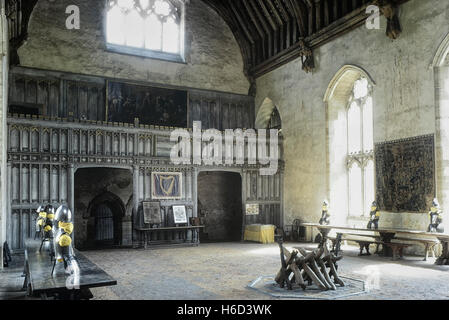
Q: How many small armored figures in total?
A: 6